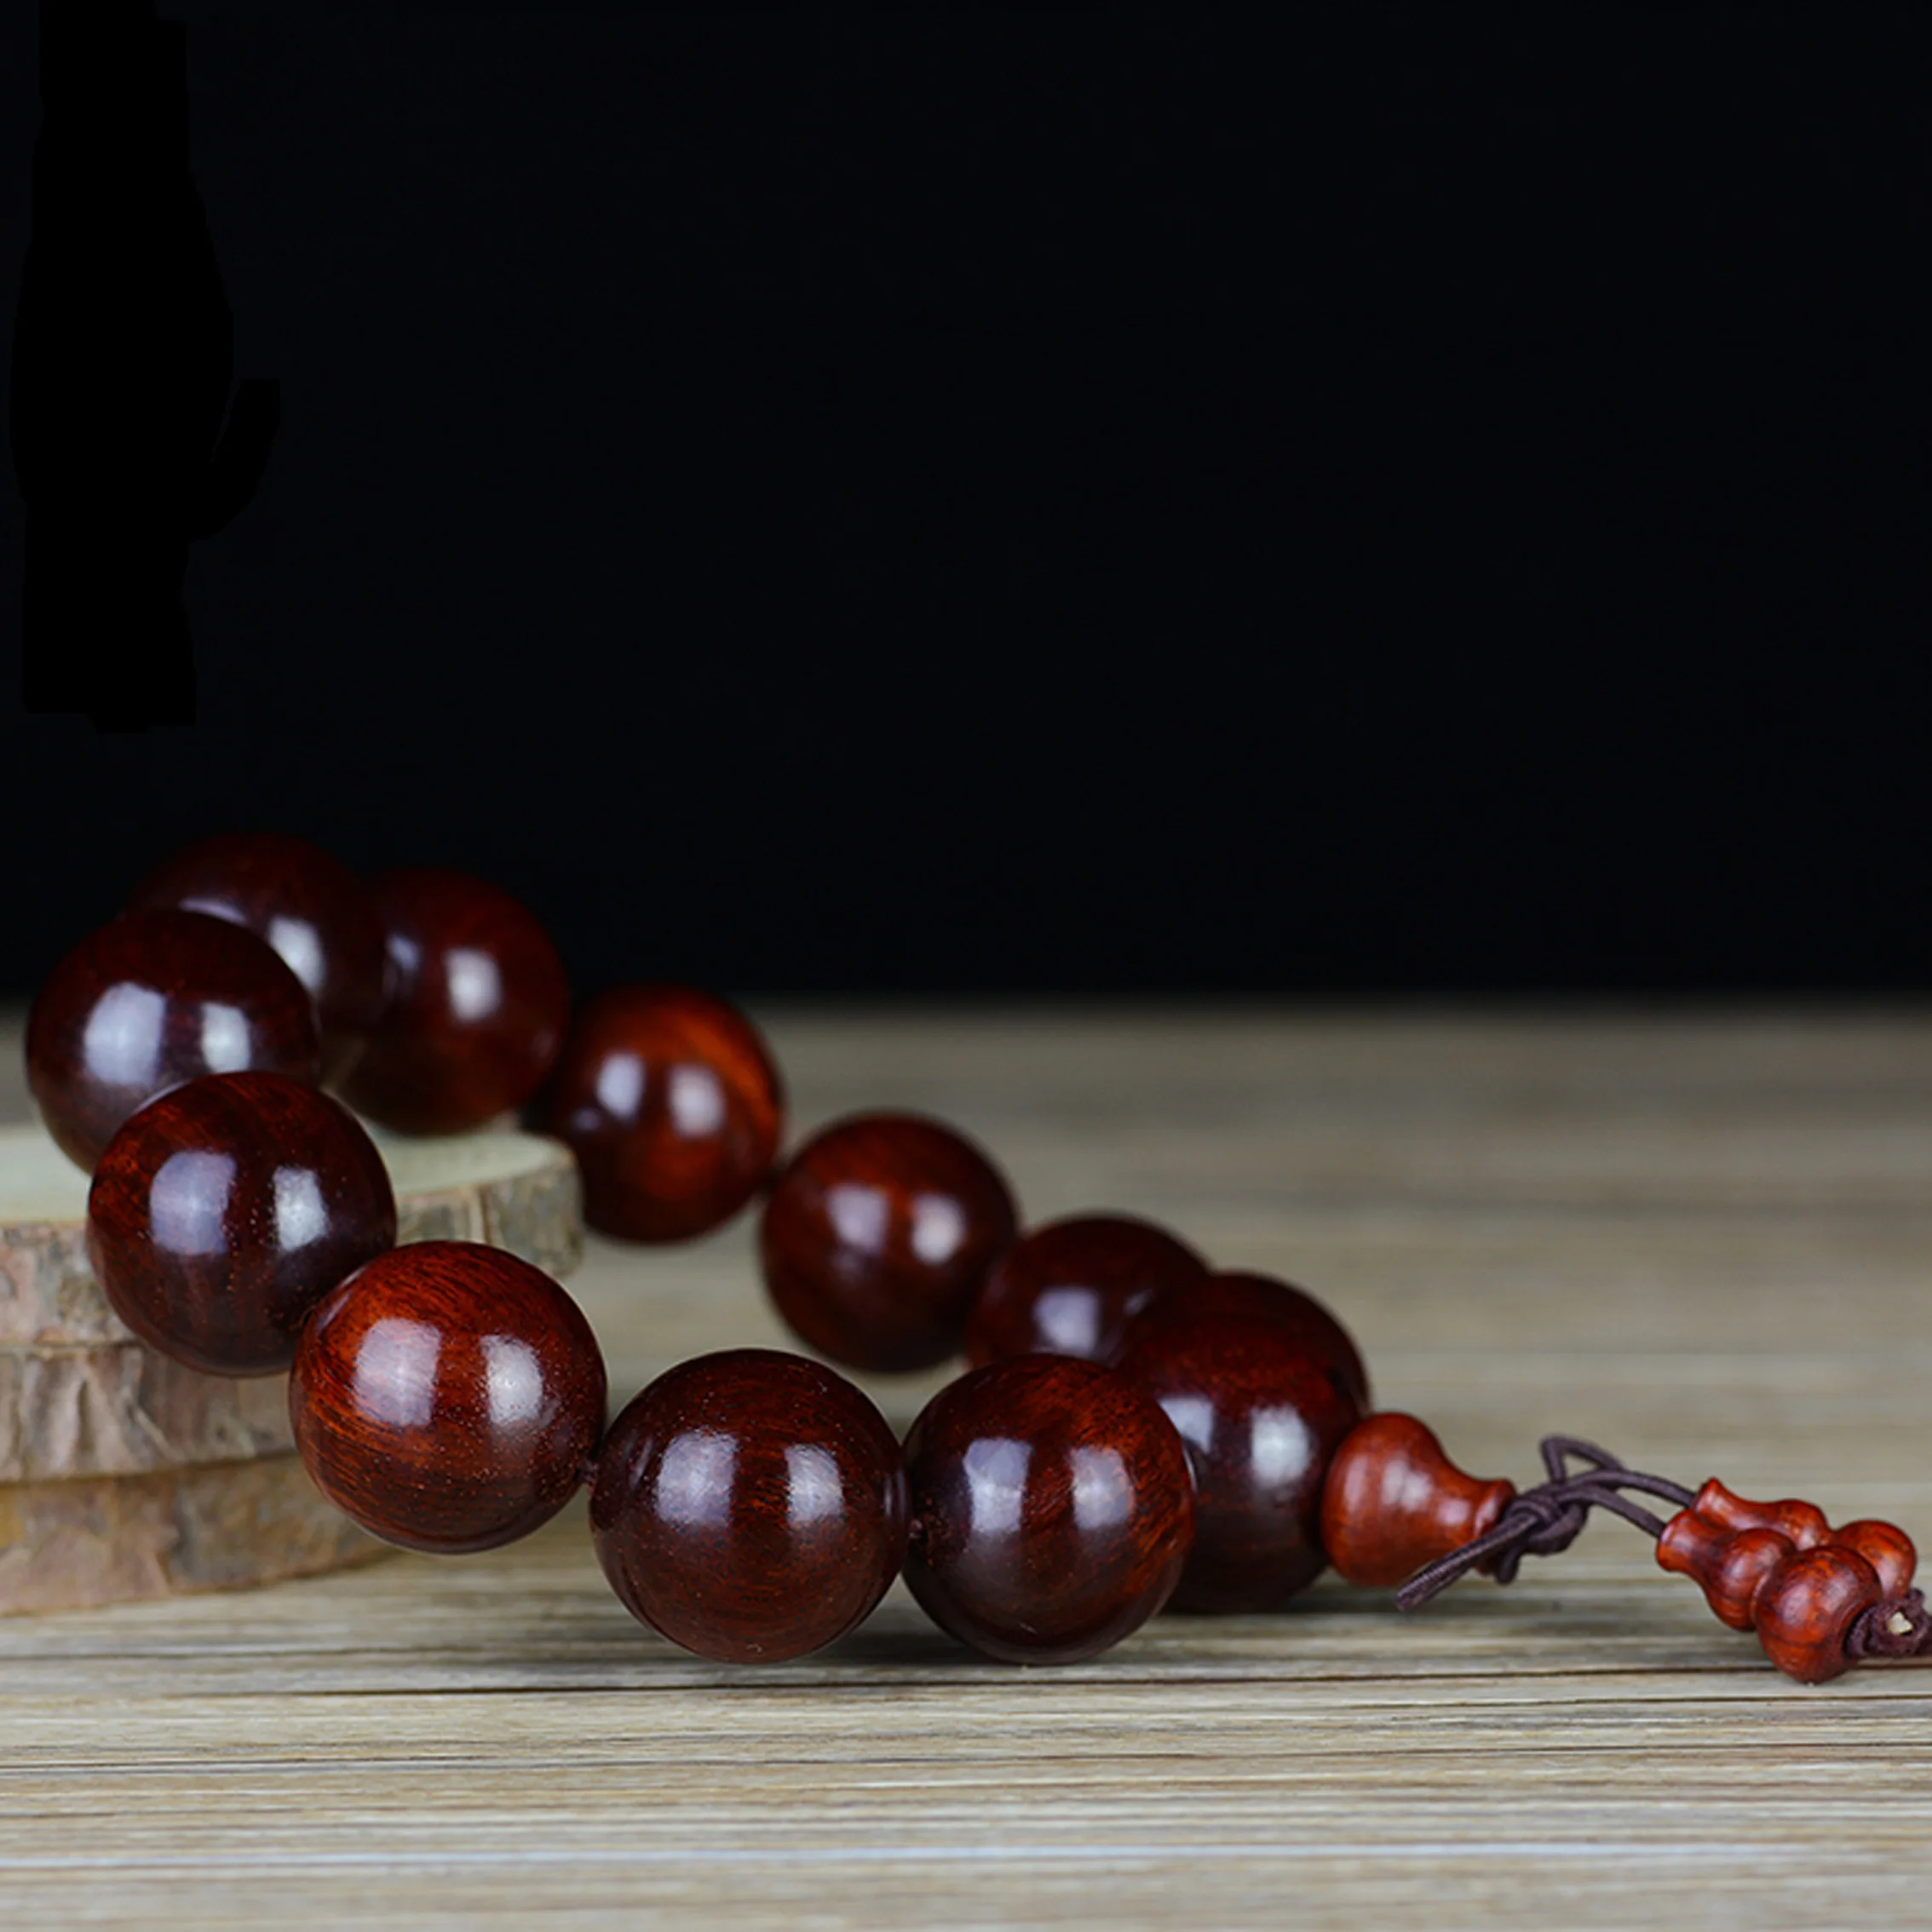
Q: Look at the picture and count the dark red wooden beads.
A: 11